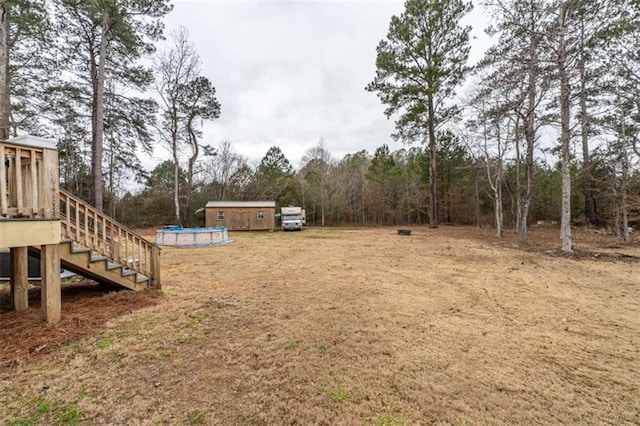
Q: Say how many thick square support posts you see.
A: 2